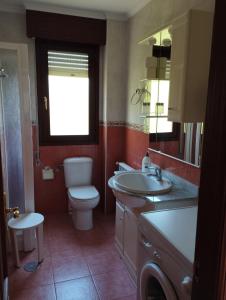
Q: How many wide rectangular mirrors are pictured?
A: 1